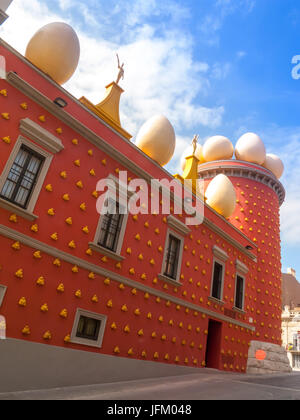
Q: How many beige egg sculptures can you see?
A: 7